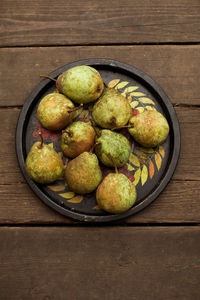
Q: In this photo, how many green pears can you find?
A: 9